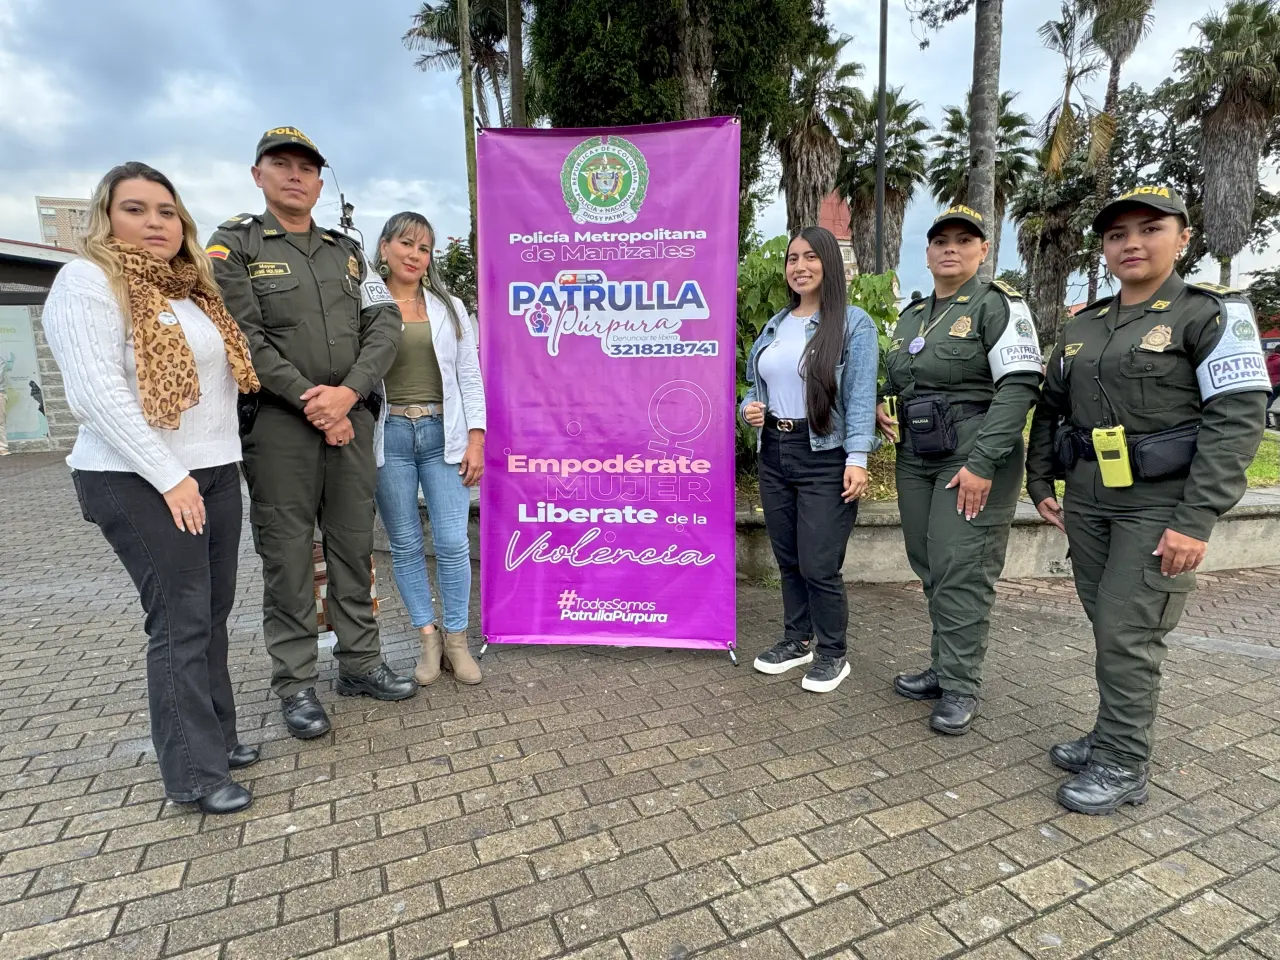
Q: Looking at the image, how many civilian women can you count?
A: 3